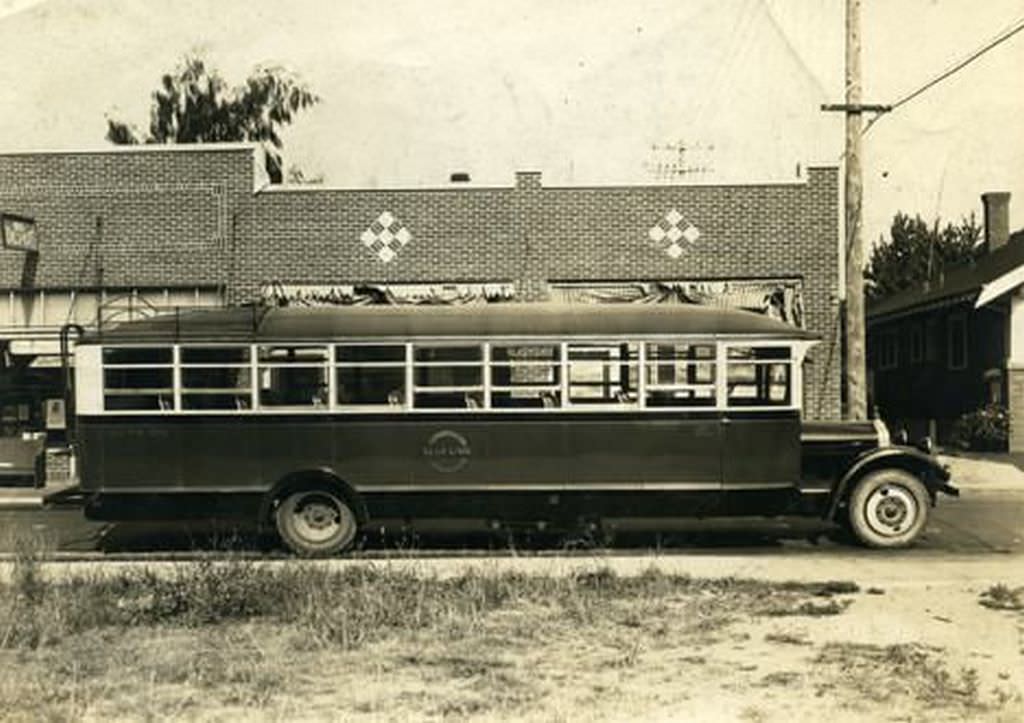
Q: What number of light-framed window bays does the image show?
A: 9